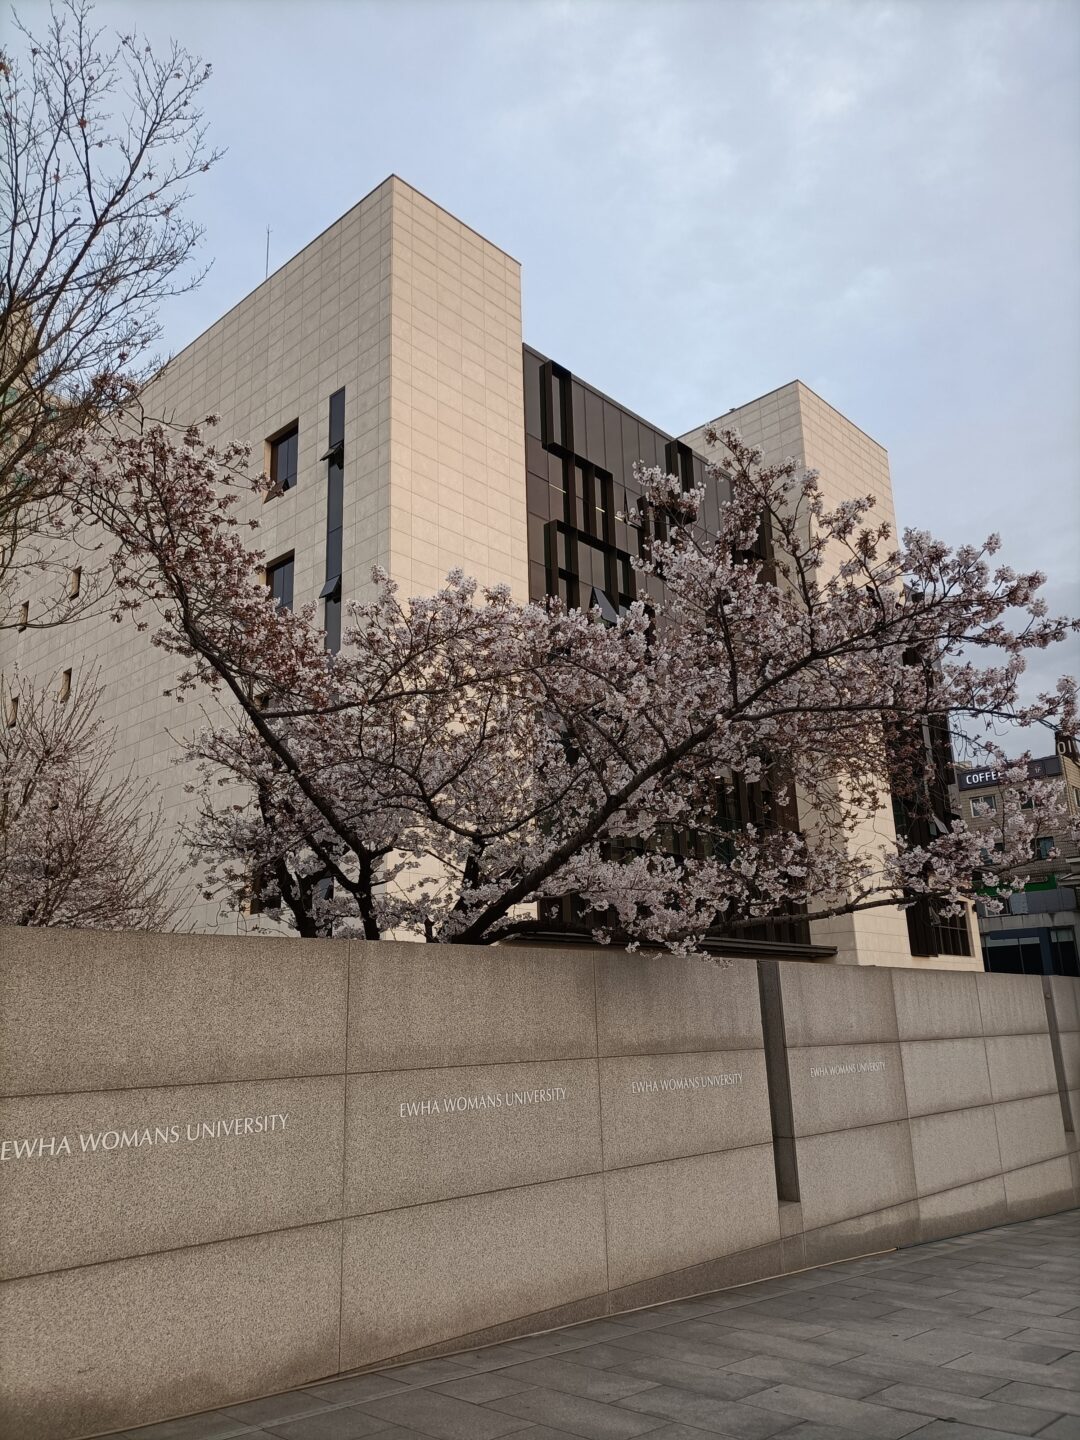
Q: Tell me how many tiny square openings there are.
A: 4